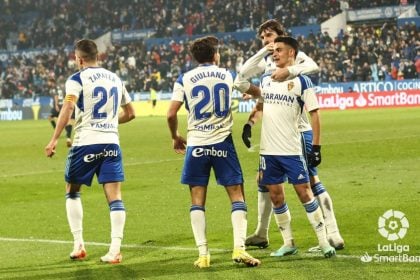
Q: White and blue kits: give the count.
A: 4